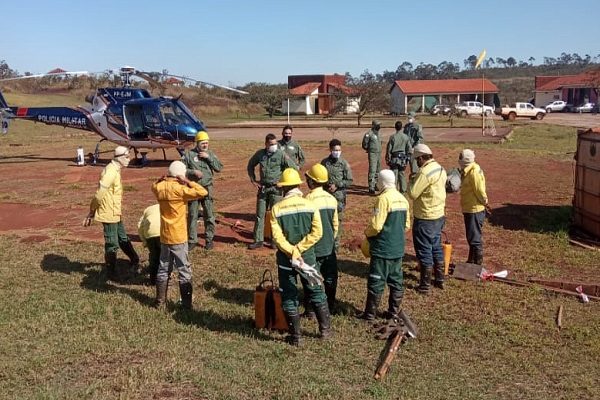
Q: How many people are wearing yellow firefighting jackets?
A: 8